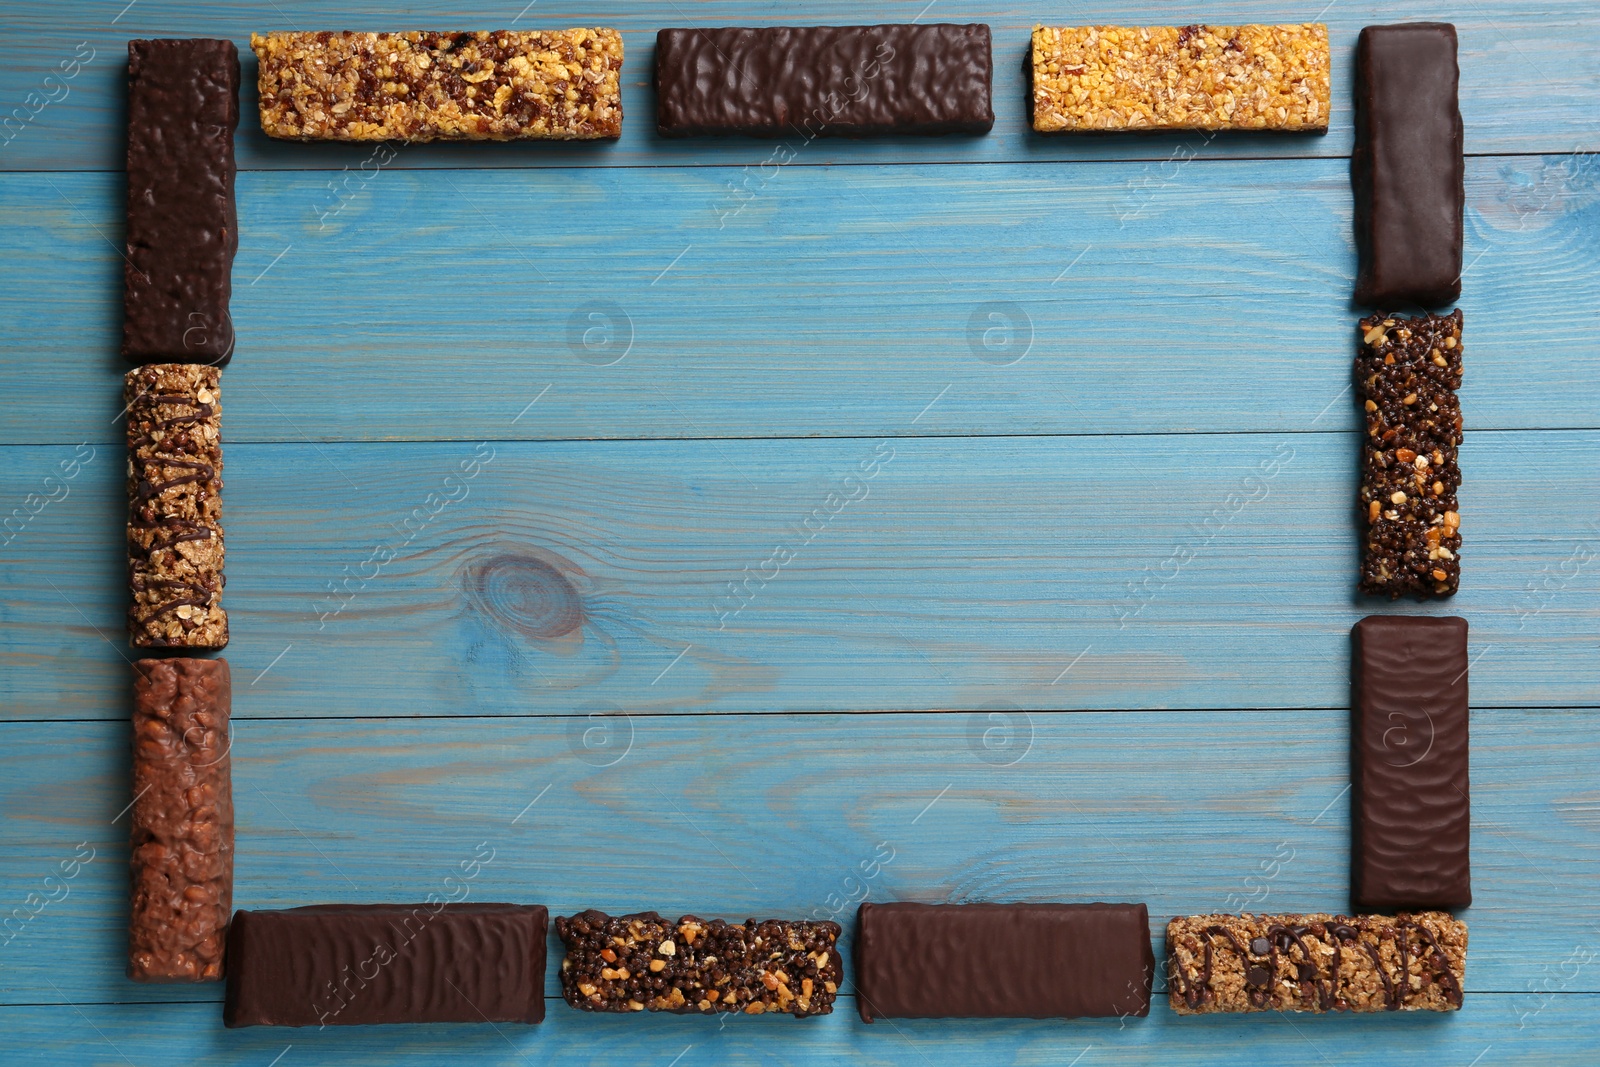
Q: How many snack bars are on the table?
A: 13